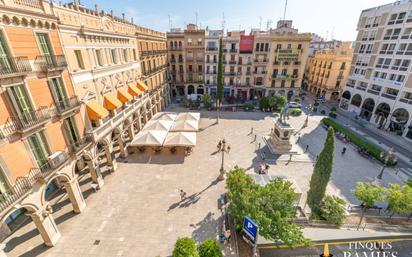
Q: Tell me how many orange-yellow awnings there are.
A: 5